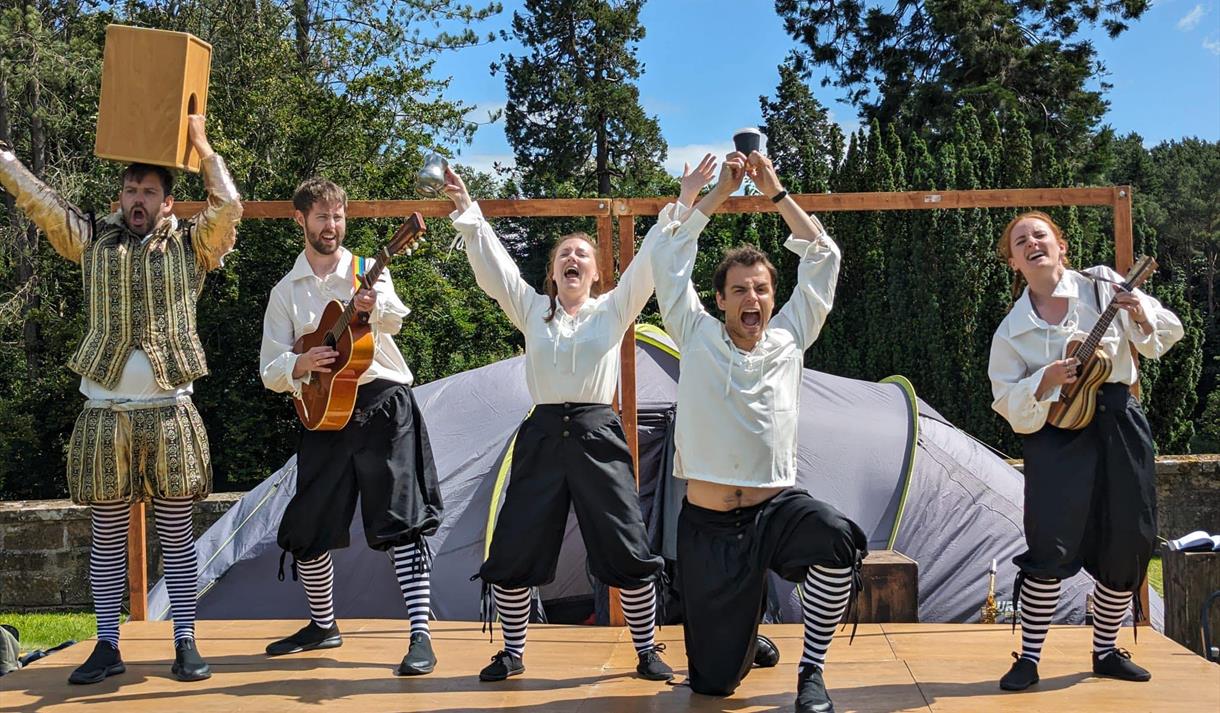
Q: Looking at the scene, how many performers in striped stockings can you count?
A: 5